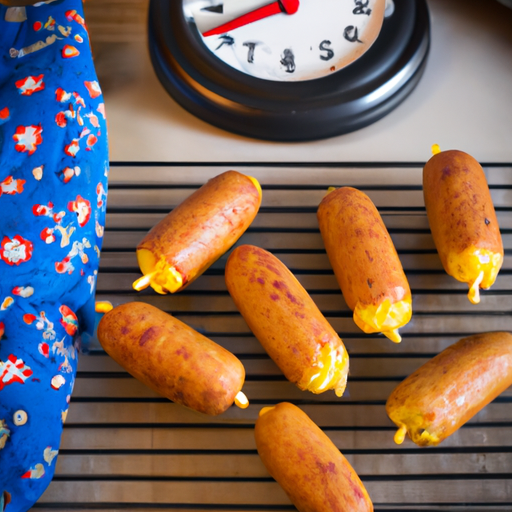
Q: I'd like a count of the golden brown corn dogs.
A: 7